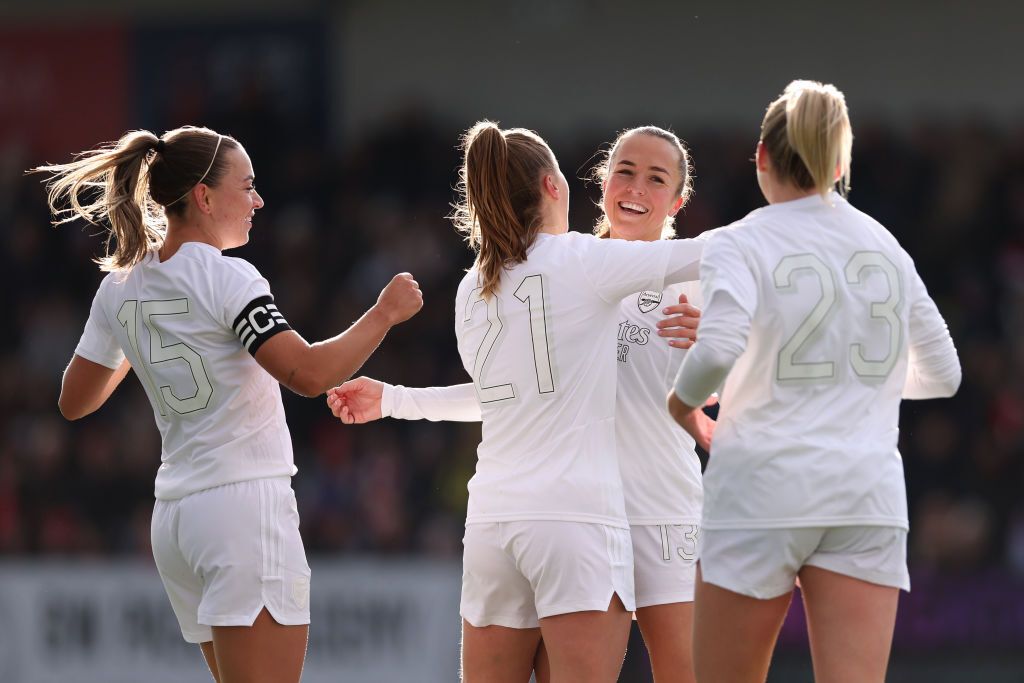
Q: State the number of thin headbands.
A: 1